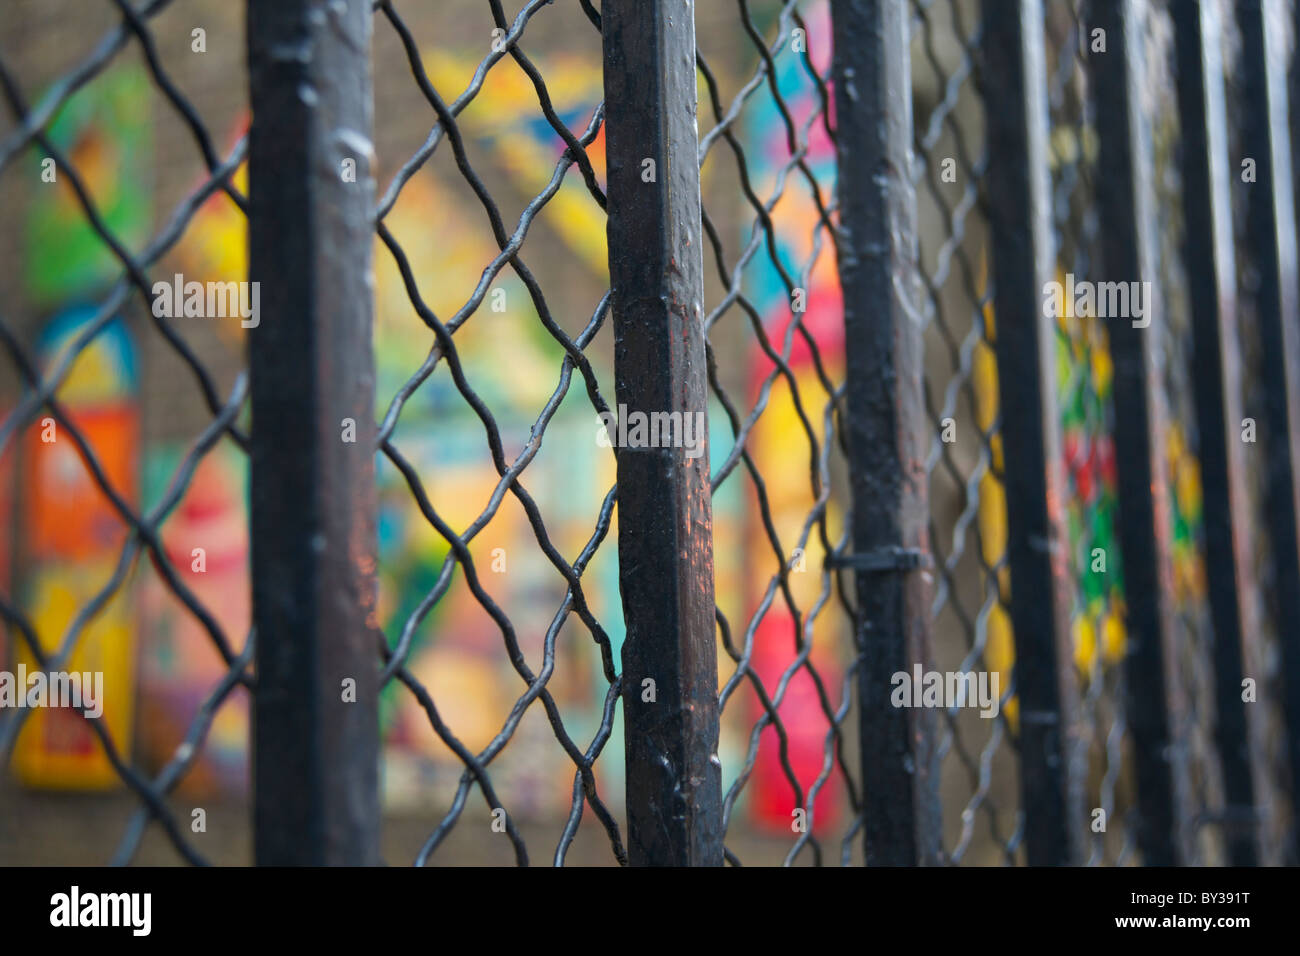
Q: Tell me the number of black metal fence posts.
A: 7